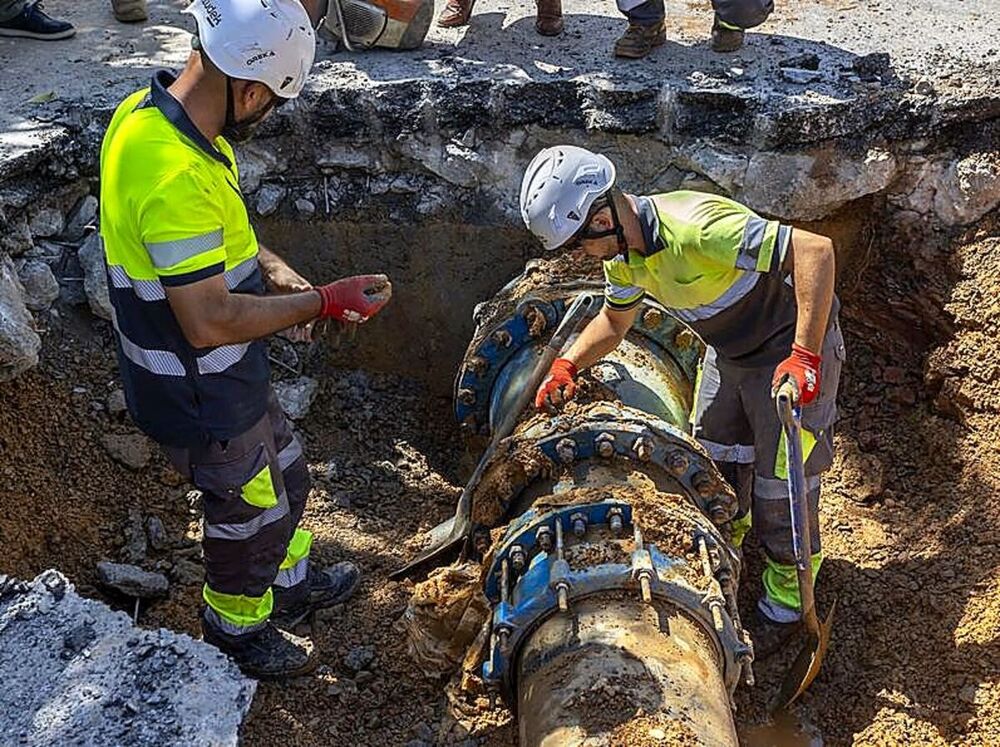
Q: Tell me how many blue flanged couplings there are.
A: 3